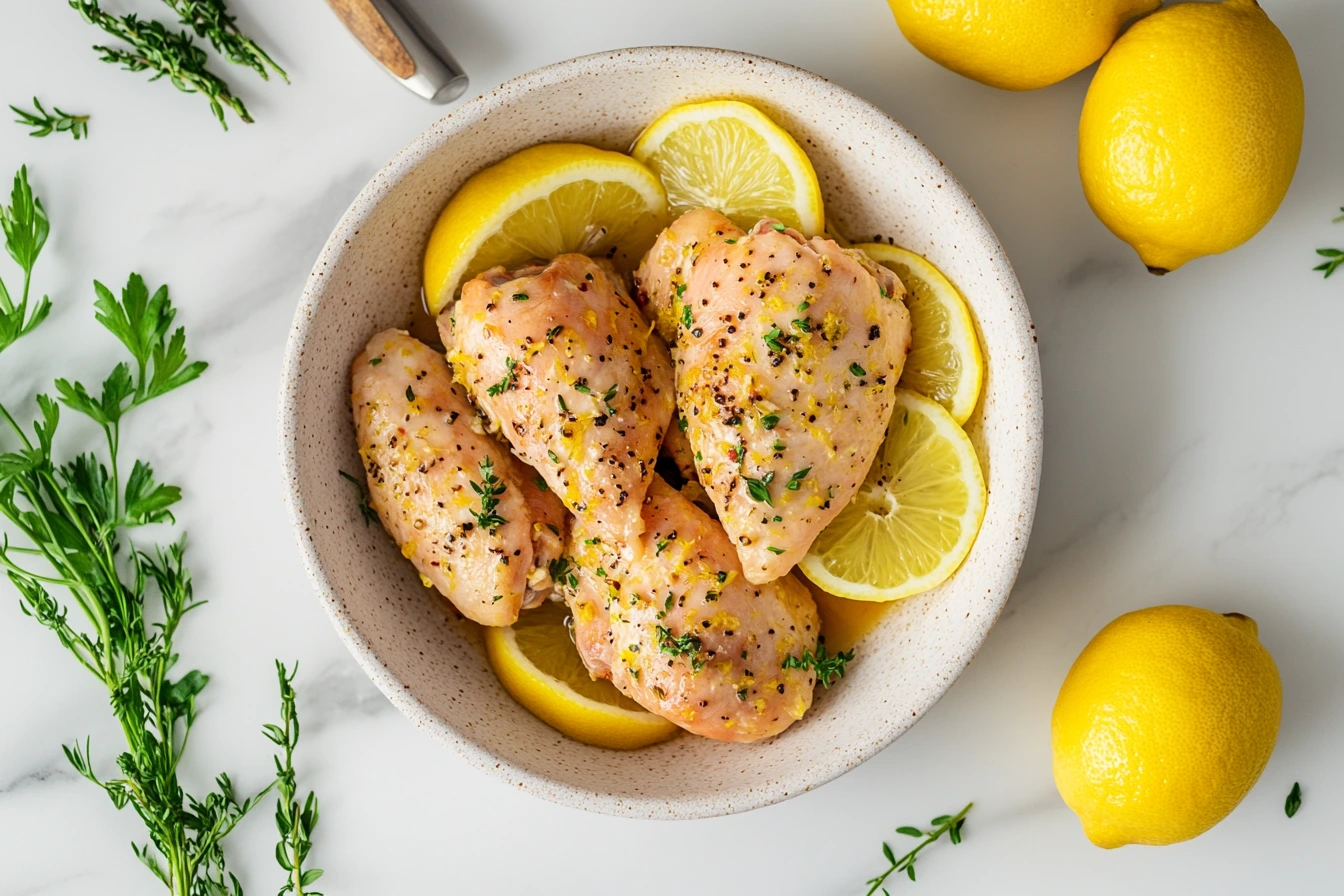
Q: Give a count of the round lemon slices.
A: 5